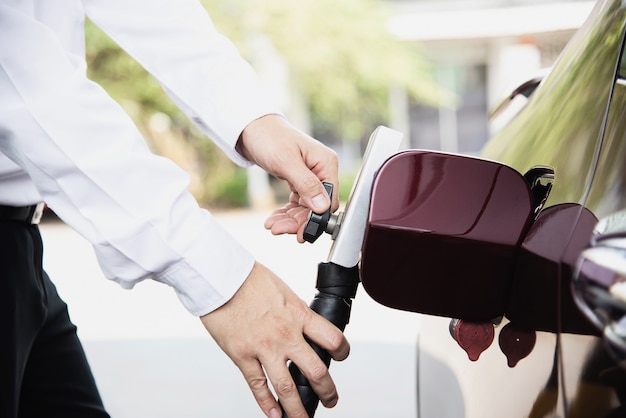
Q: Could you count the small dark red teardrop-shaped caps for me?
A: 2